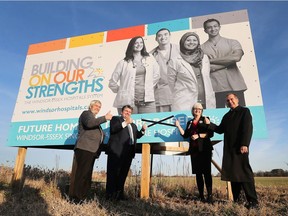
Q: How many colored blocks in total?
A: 5